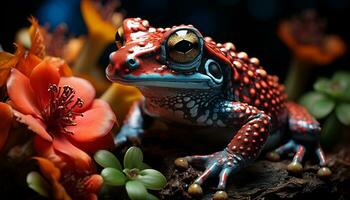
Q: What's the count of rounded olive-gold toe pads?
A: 6